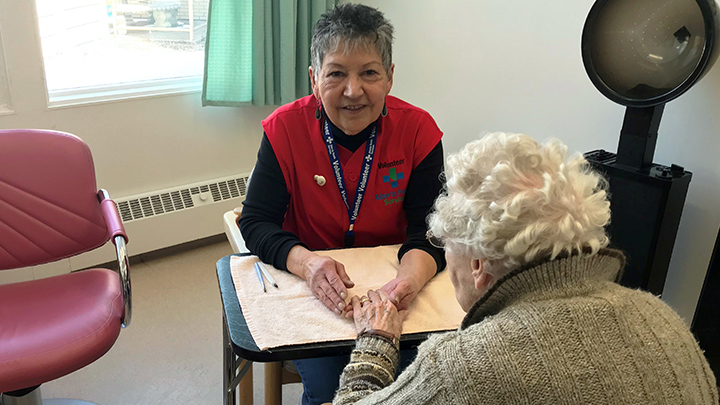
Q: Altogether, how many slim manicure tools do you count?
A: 2